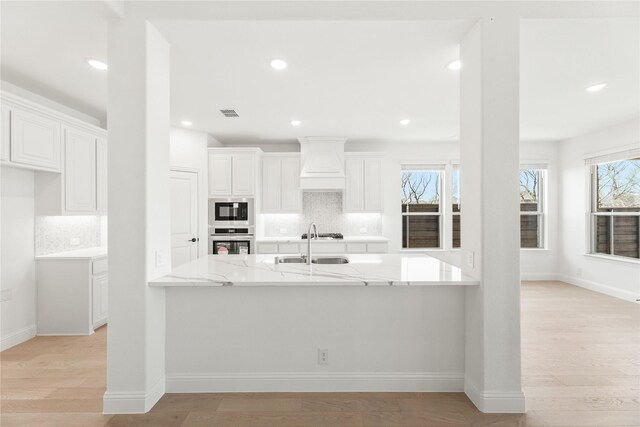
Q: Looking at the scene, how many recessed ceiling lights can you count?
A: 7